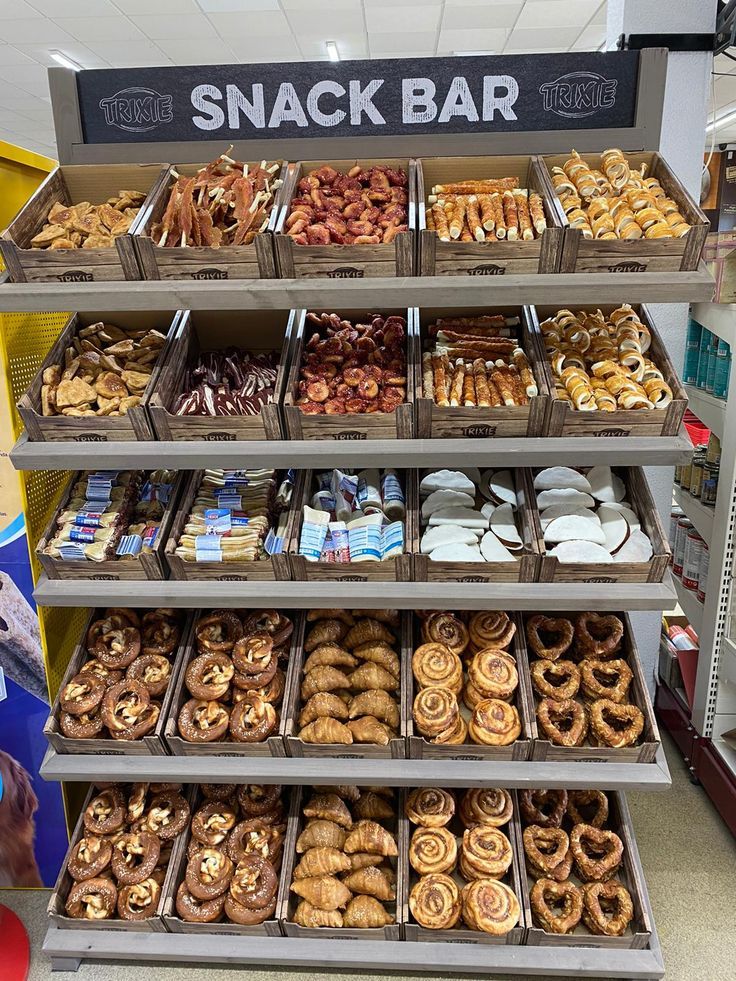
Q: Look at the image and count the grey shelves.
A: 5